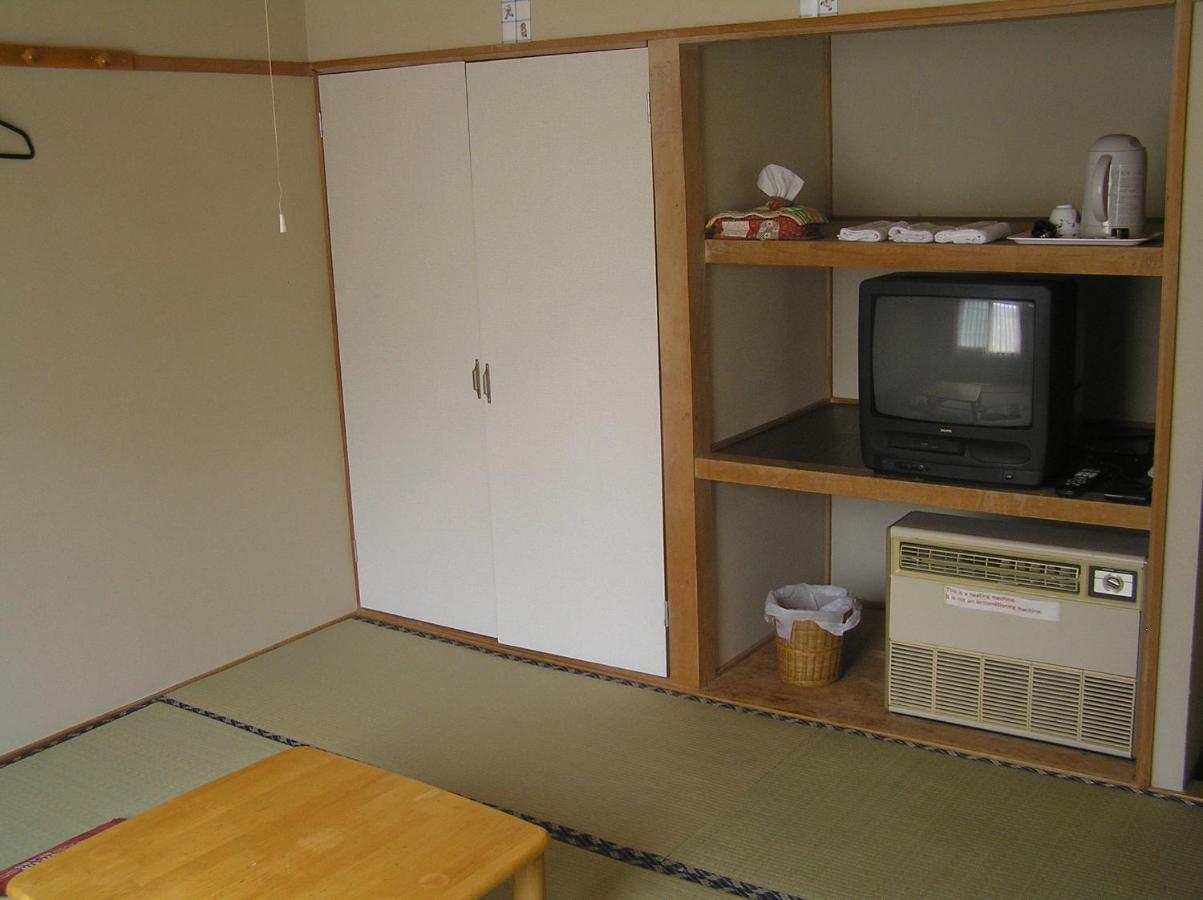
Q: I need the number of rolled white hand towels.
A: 3